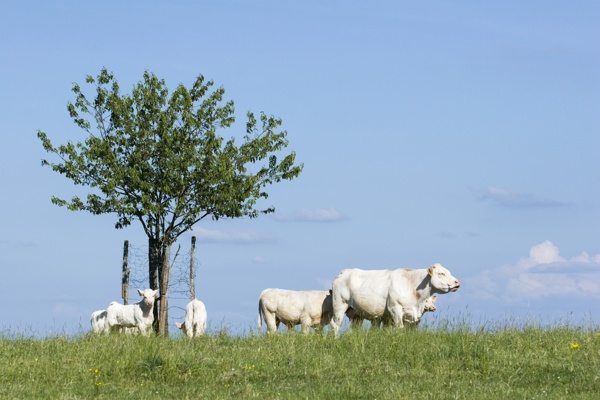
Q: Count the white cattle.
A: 6